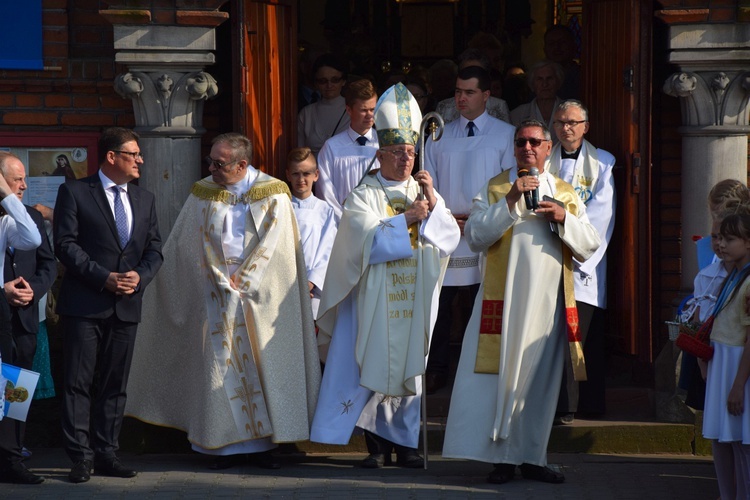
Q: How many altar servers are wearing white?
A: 3